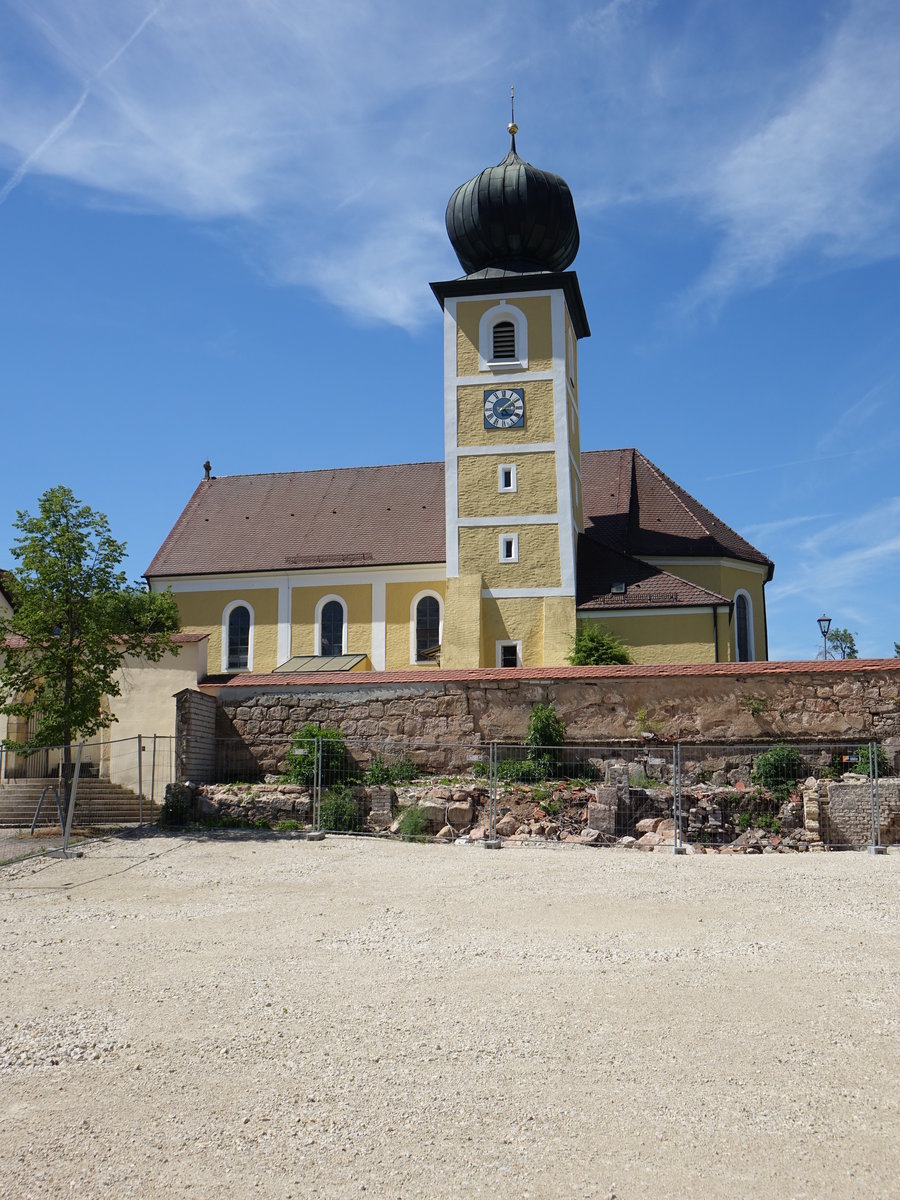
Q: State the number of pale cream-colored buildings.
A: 1